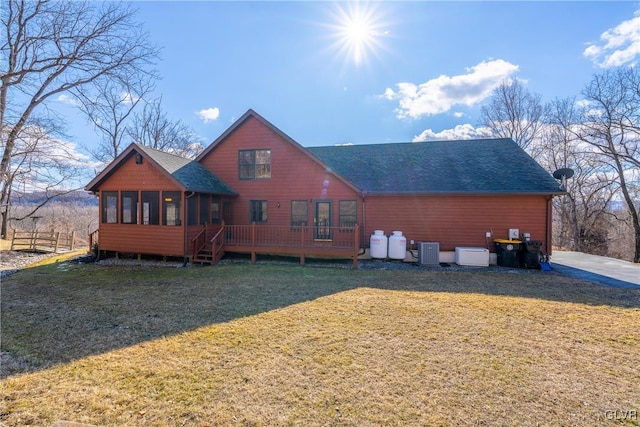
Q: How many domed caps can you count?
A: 2